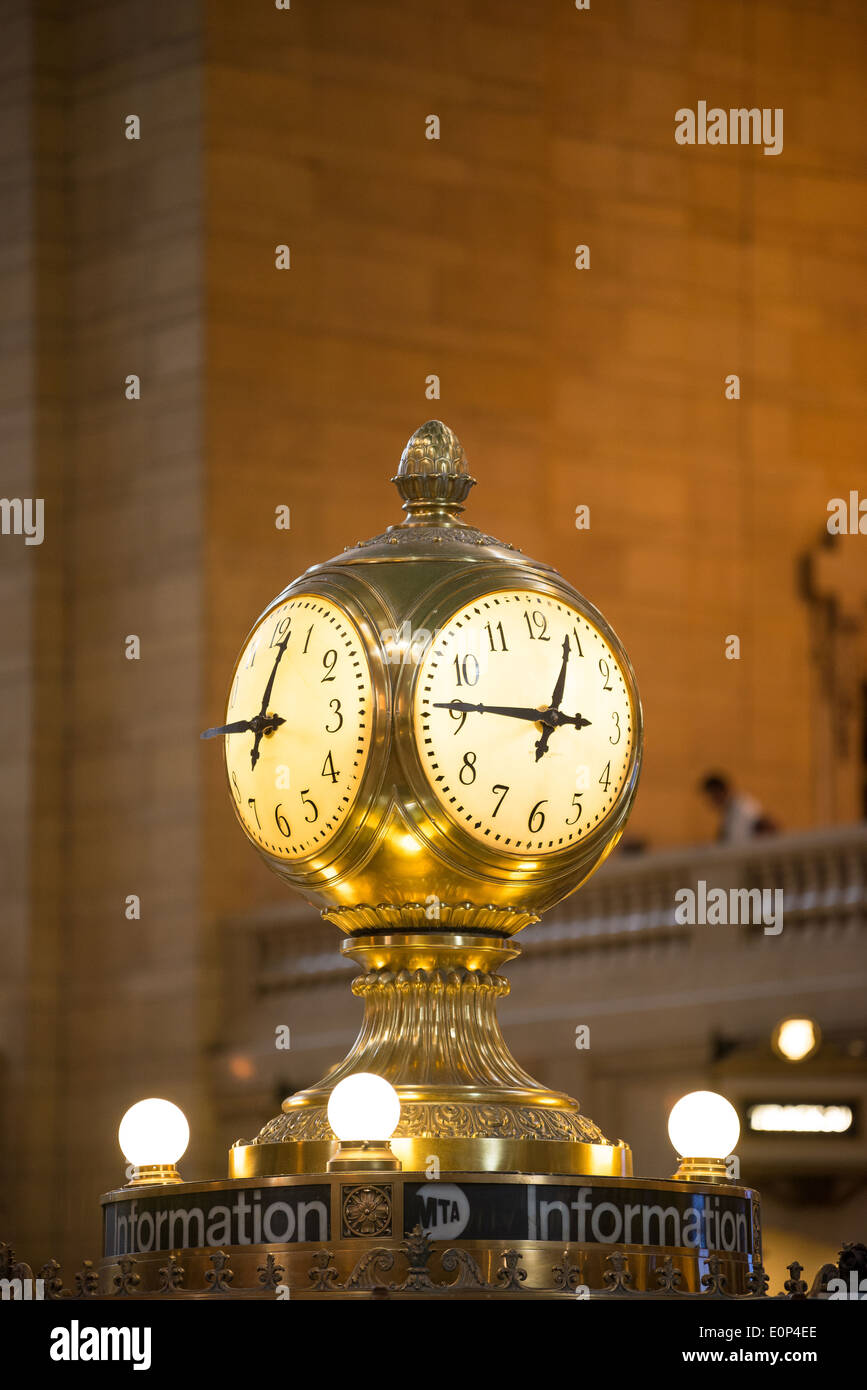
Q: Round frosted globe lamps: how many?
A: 3